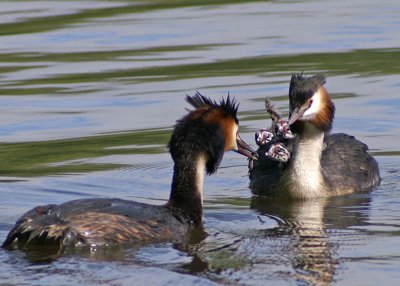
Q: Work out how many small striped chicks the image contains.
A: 3